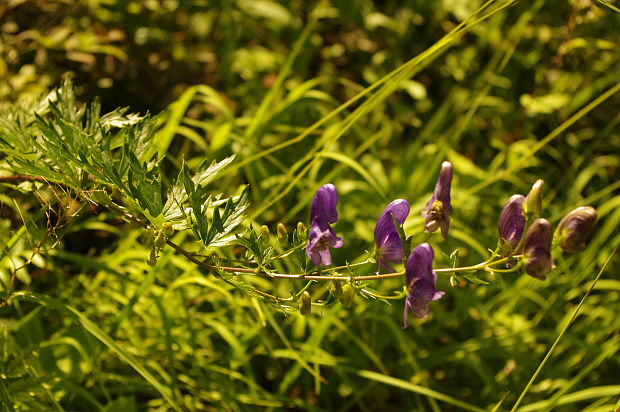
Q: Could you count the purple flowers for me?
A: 7